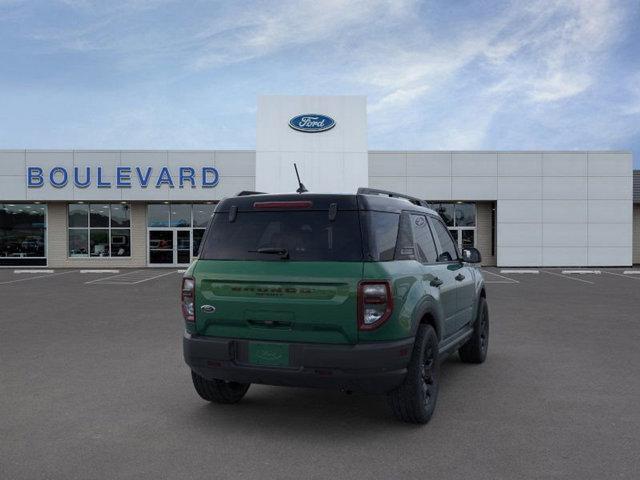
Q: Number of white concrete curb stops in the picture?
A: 6